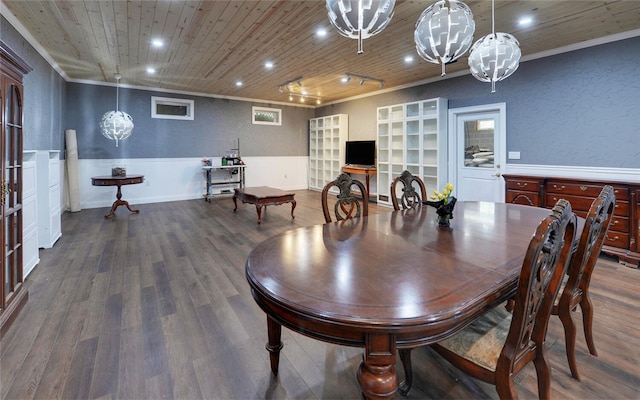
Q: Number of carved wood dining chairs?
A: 4